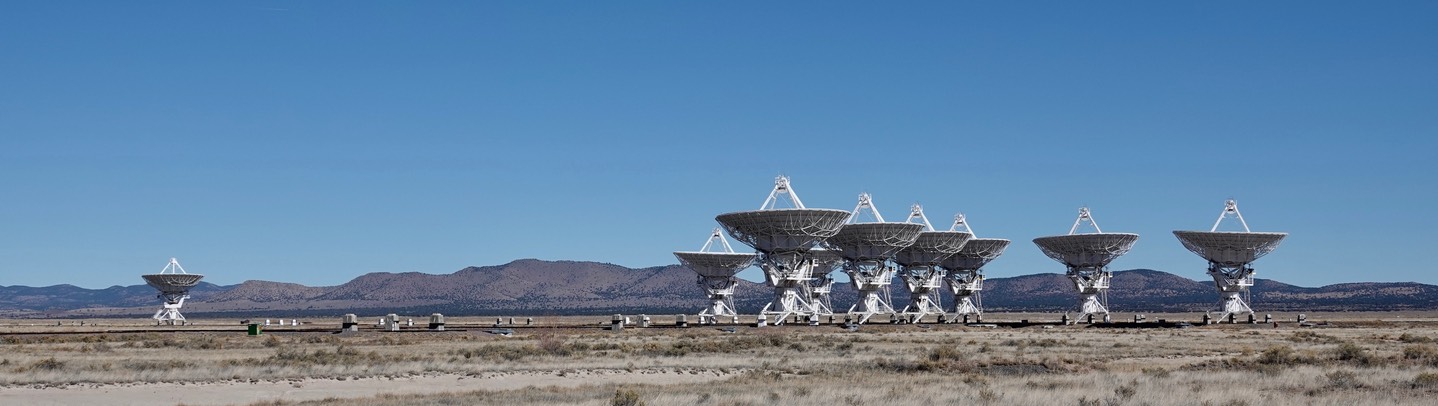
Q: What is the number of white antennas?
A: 9